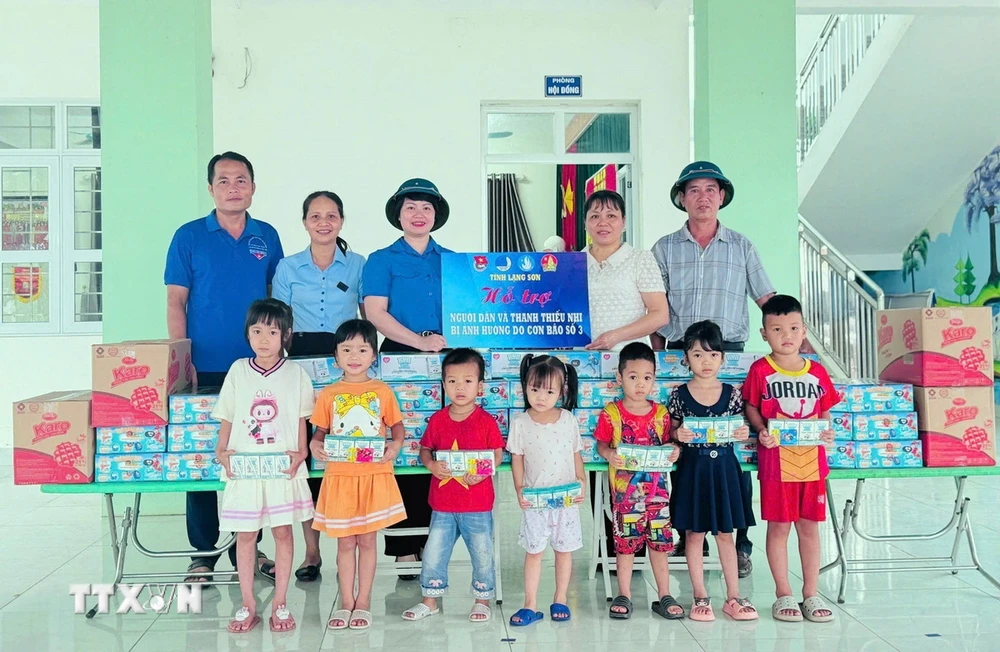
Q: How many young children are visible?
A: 7